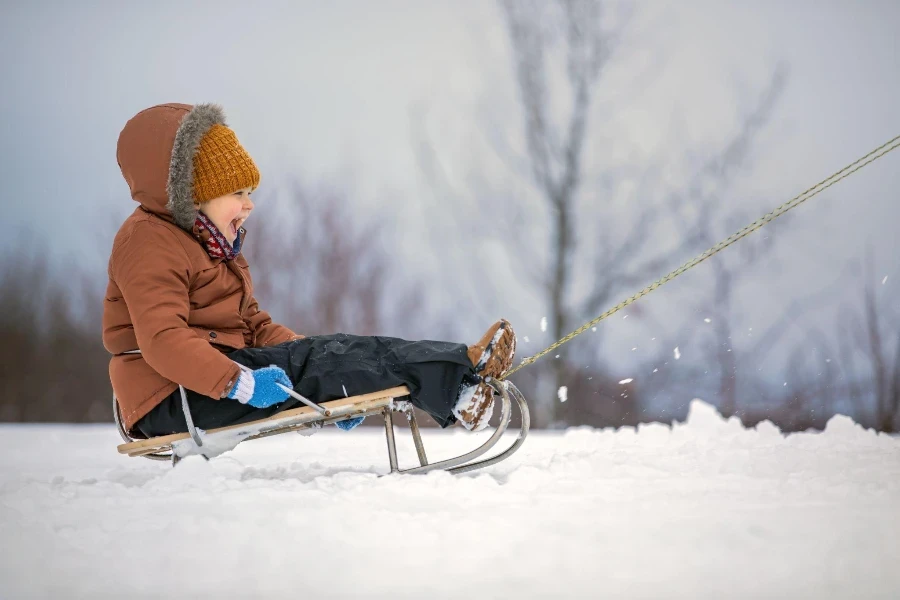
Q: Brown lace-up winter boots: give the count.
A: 2